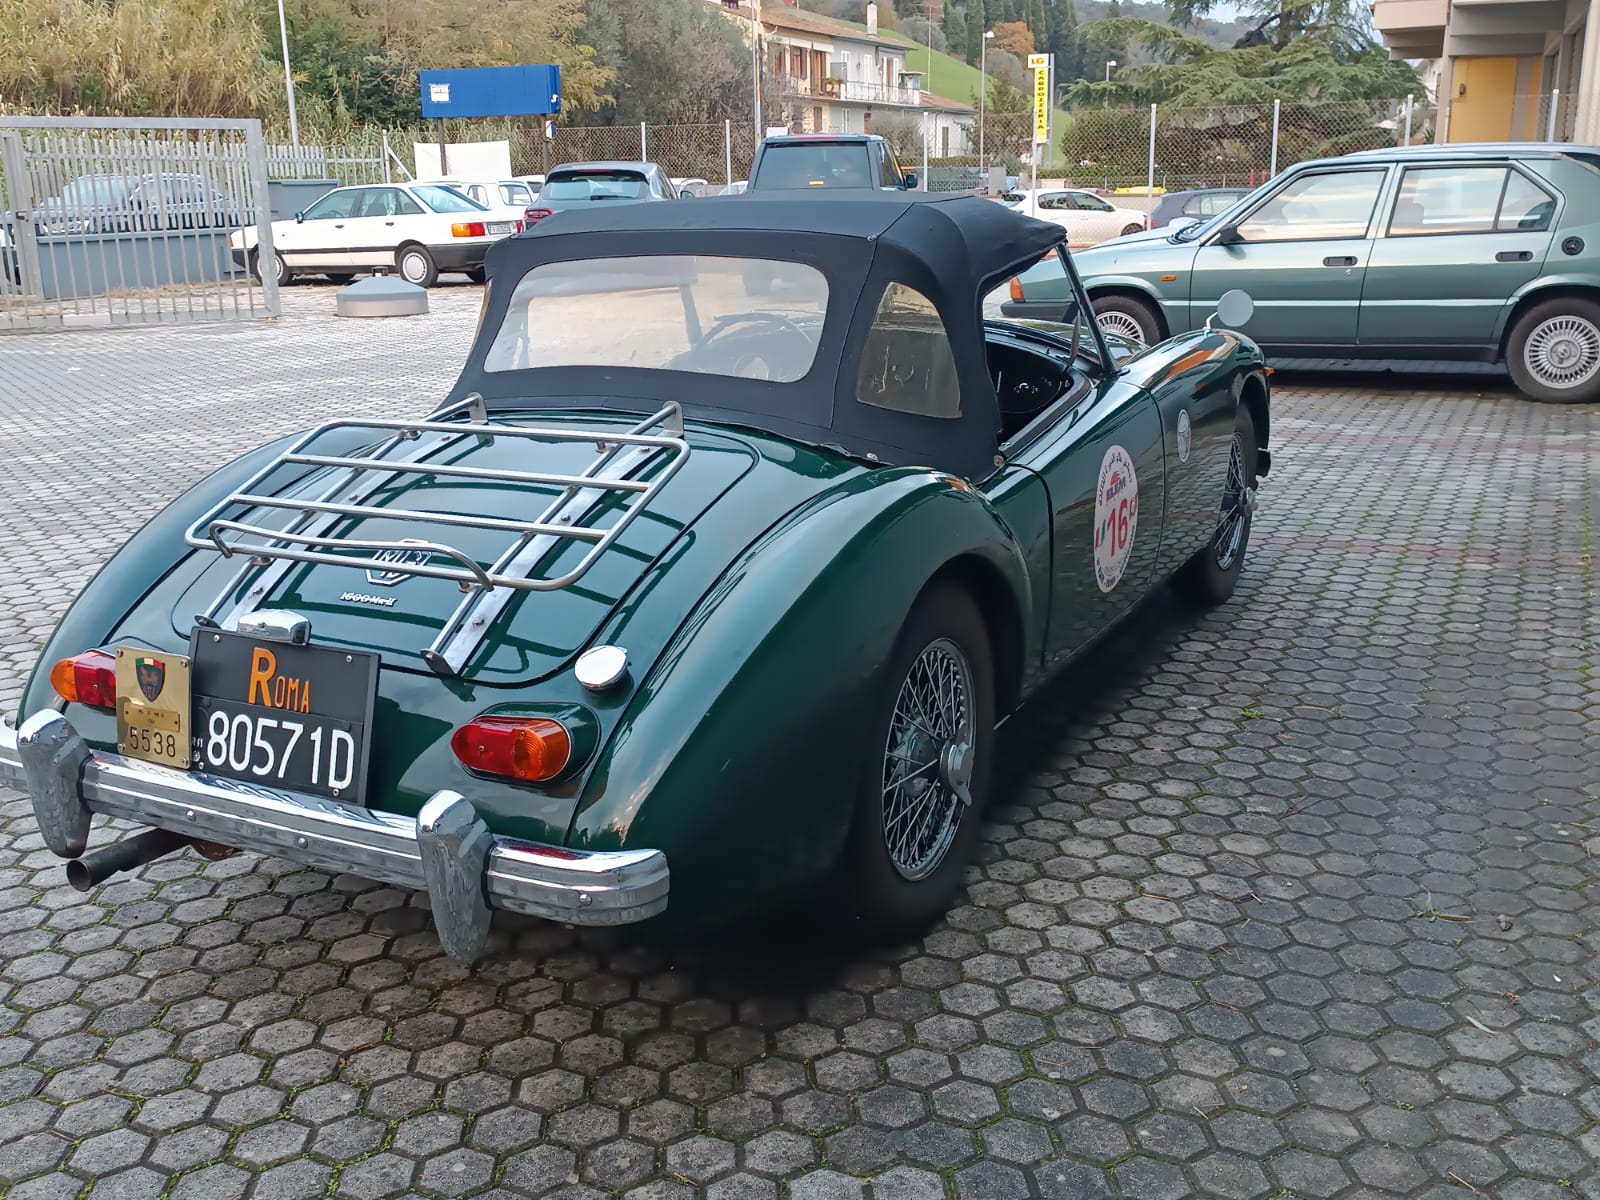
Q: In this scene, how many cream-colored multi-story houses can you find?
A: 1